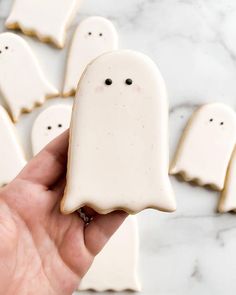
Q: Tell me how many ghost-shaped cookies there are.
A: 9